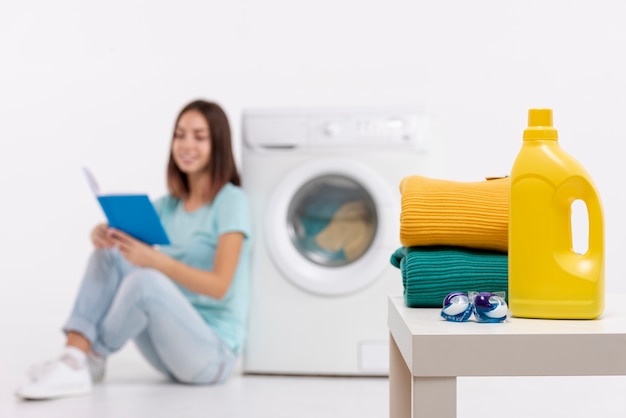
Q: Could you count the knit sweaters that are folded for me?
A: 2